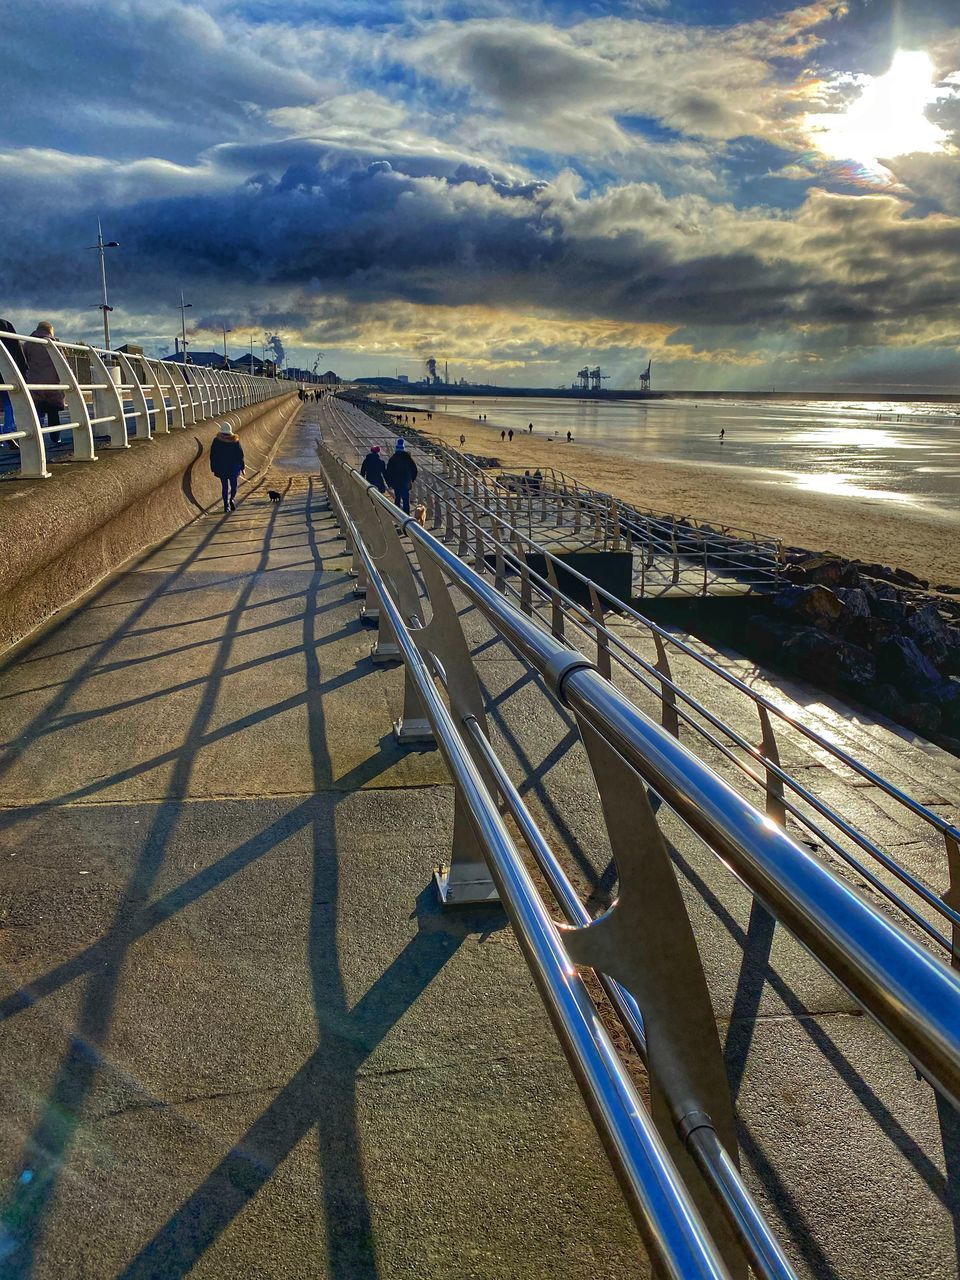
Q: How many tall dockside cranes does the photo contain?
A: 3